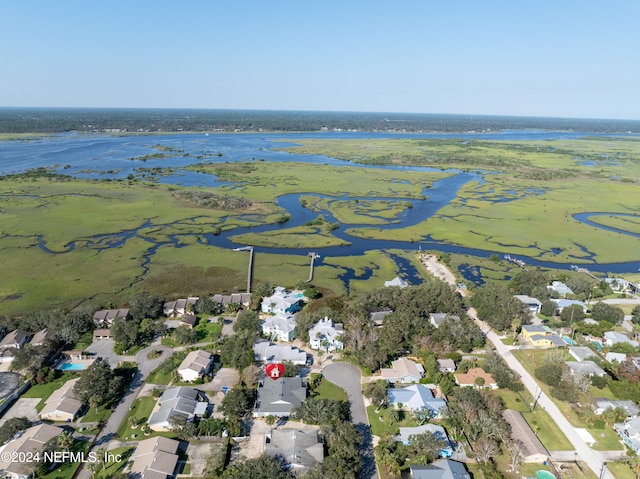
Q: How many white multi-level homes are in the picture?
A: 3